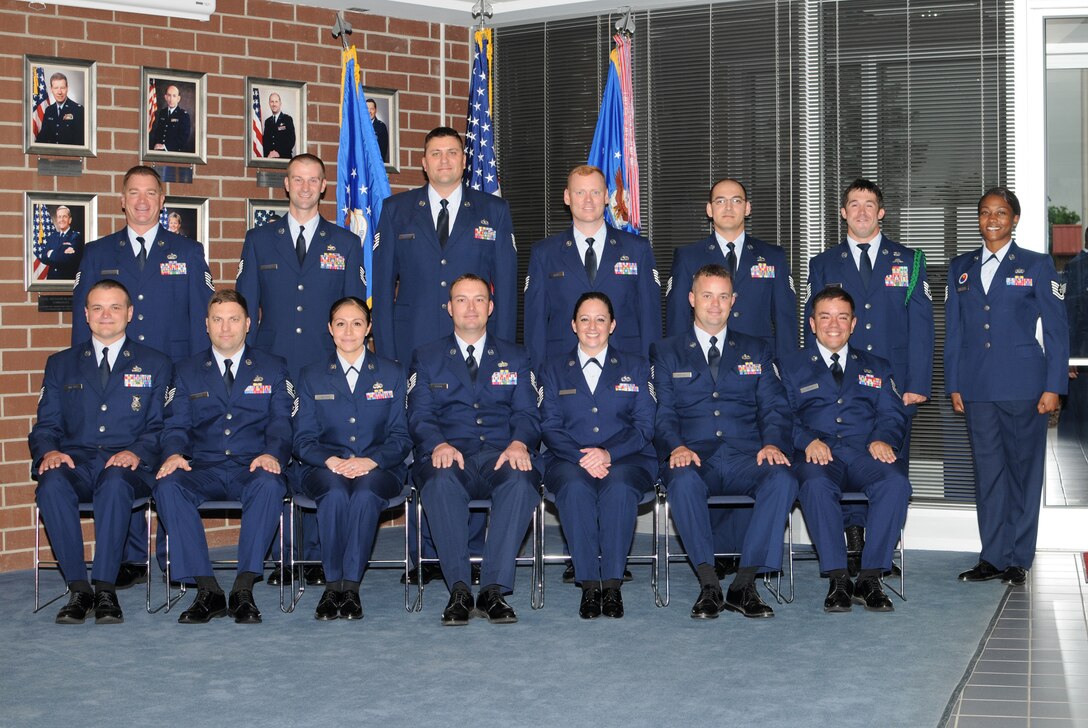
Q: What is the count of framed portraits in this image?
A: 7